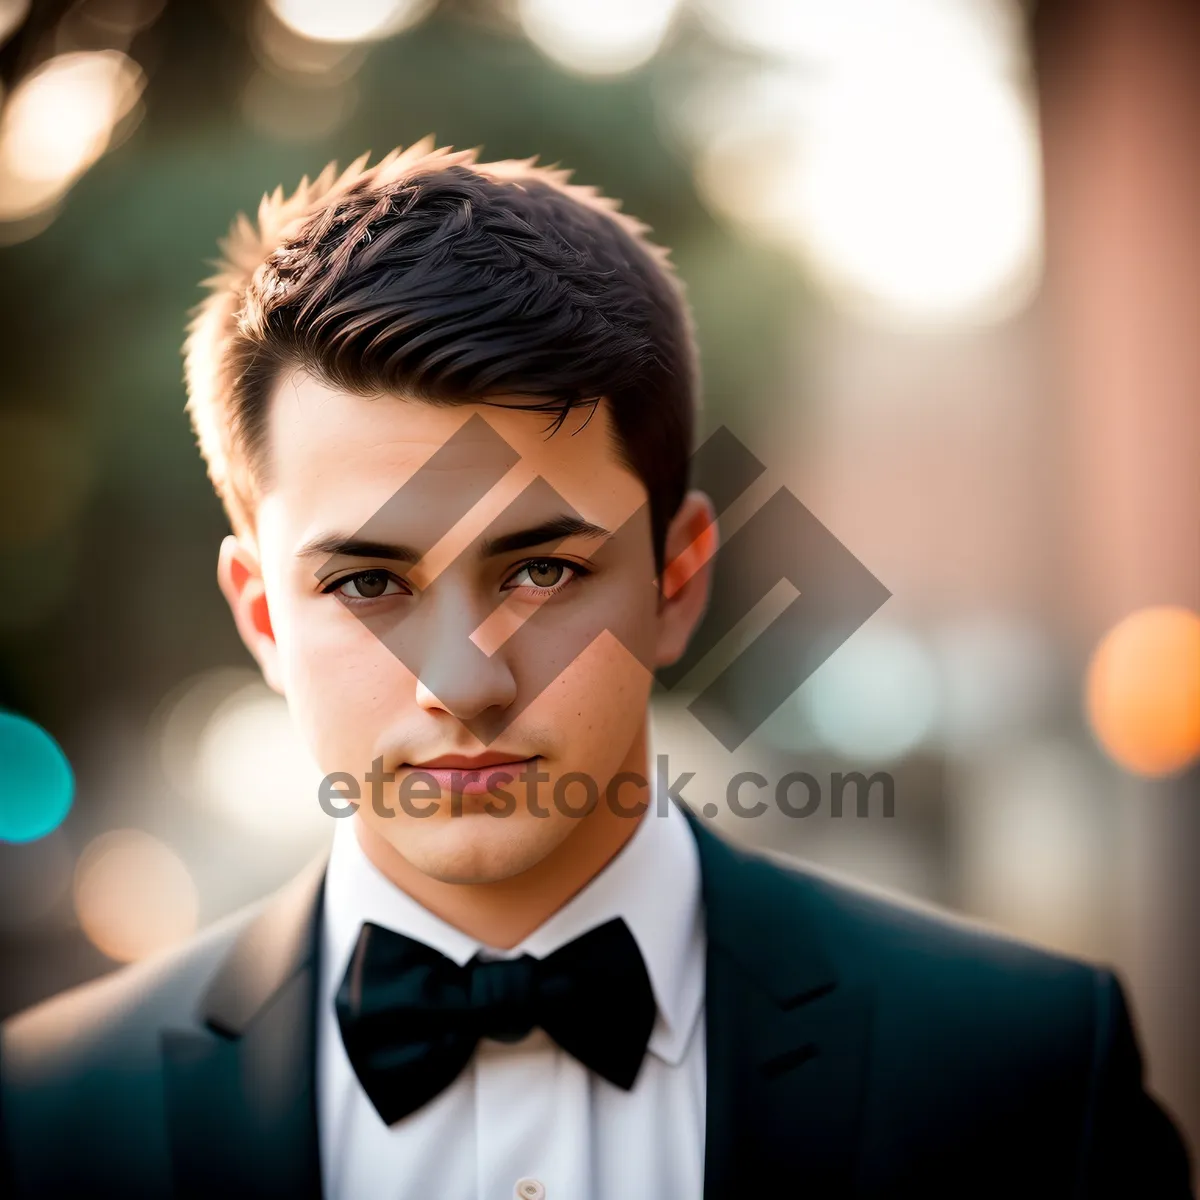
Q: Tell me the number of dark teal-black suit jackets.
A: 1